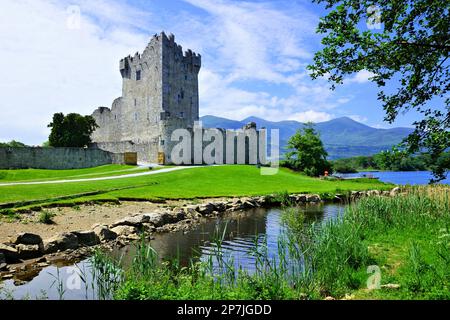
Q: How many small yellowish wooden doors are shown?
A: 2